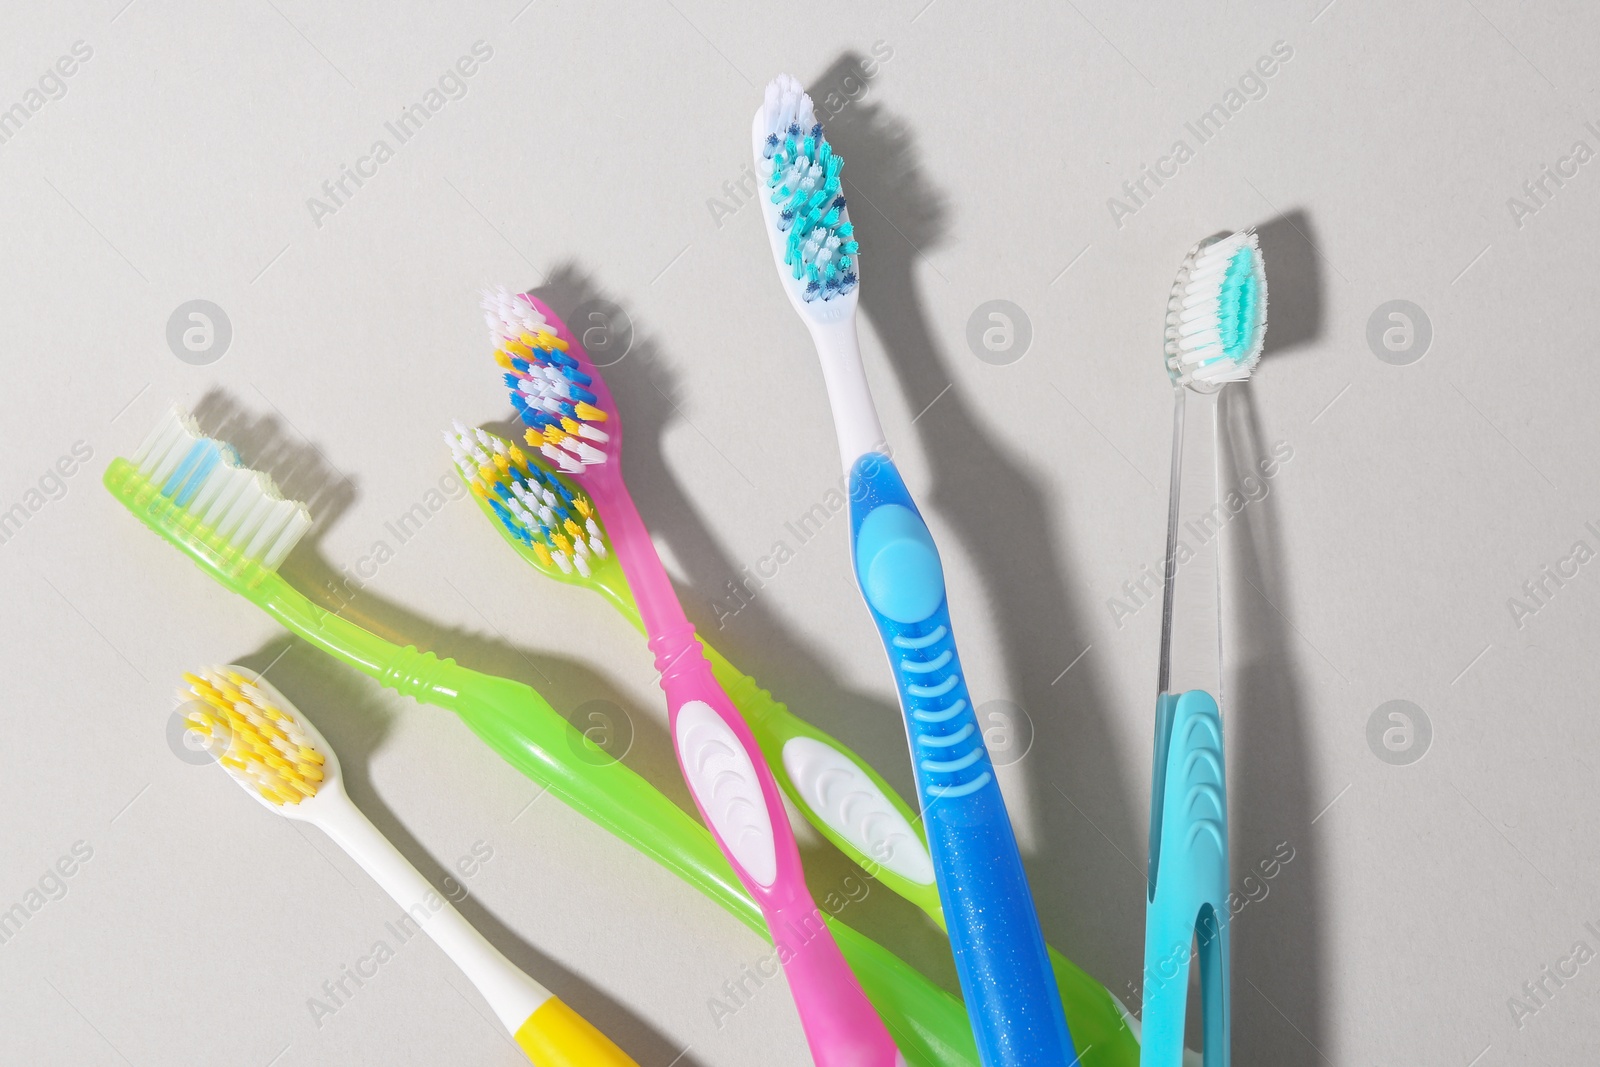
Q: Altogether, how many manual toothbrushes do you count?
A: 6